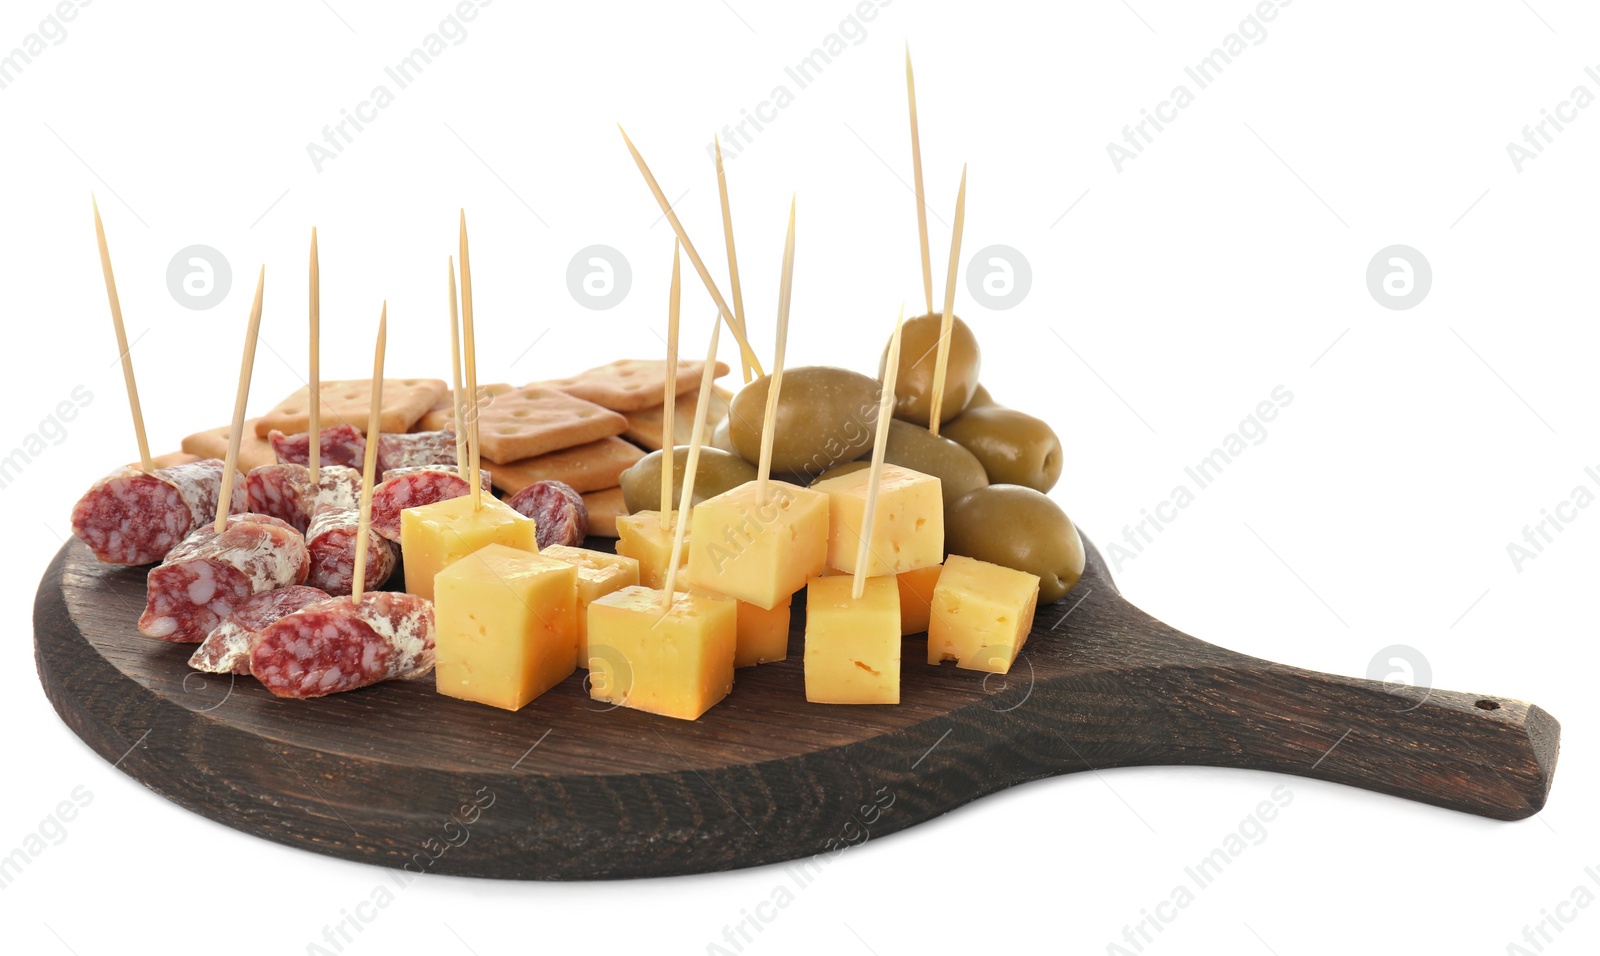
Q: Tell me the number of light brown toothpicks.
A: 14